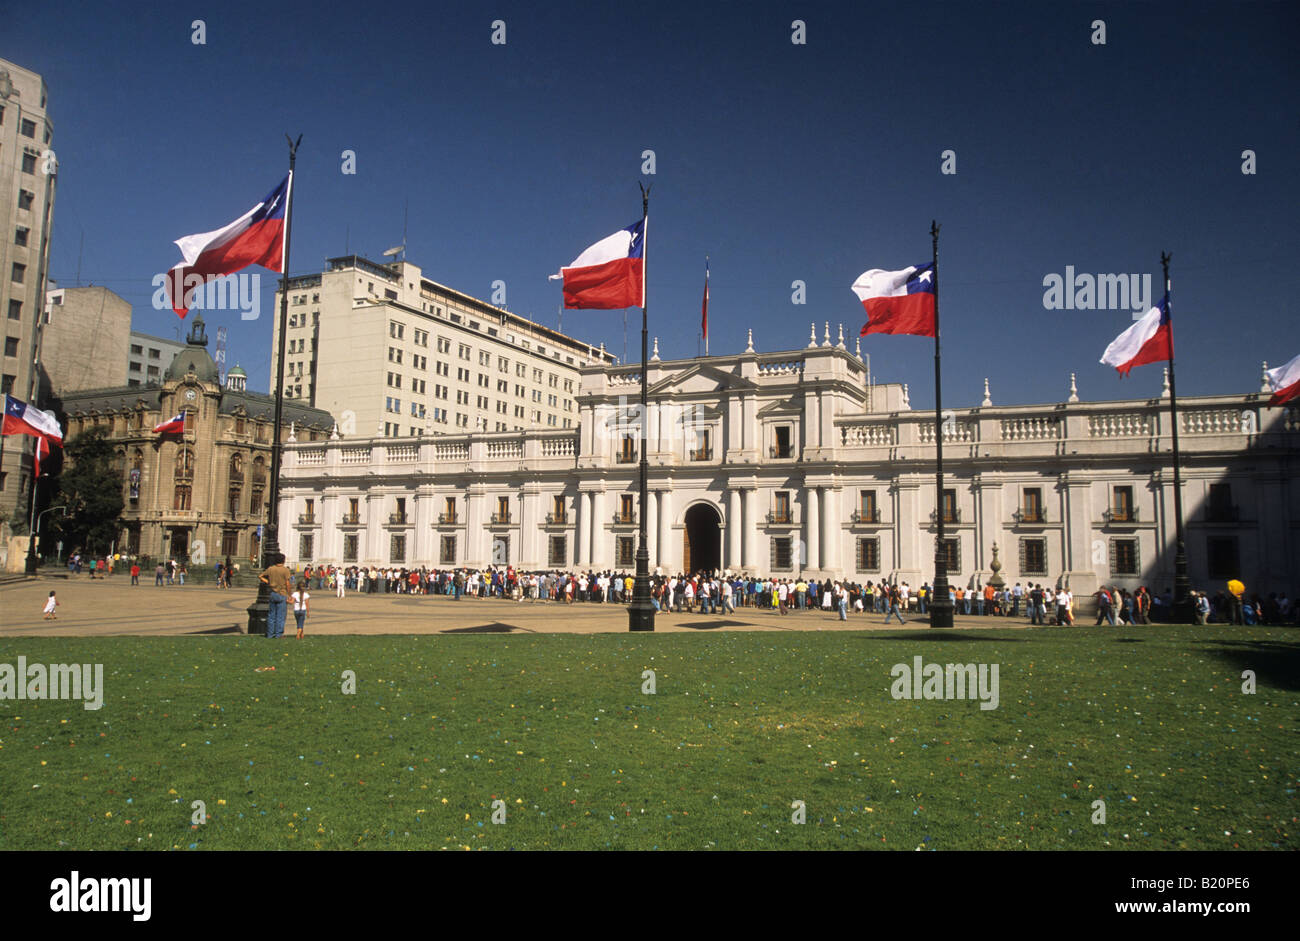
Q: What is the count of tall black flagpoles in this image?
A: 4